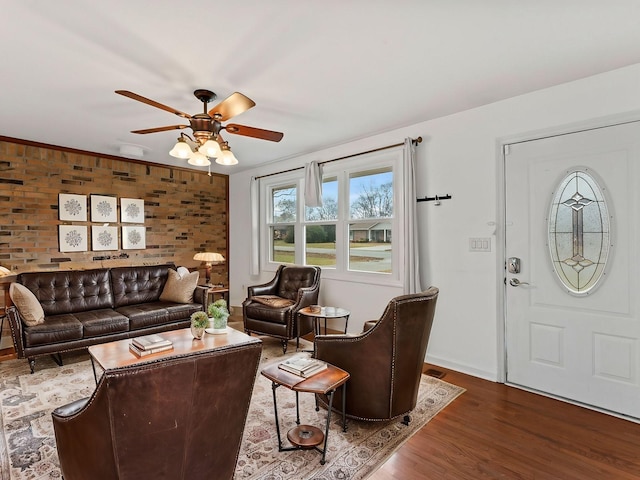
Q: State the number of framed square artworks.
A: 6